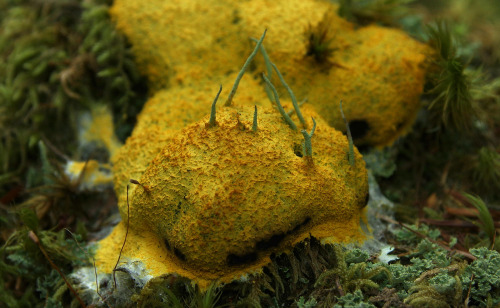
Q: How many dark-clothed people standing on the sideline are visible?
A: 0